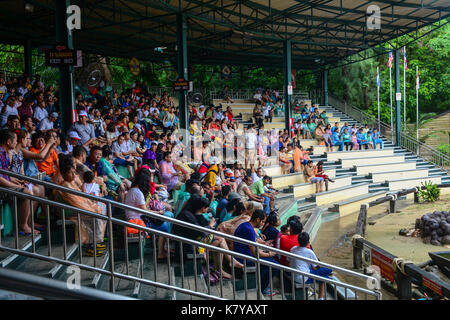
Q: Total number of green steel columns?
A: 6